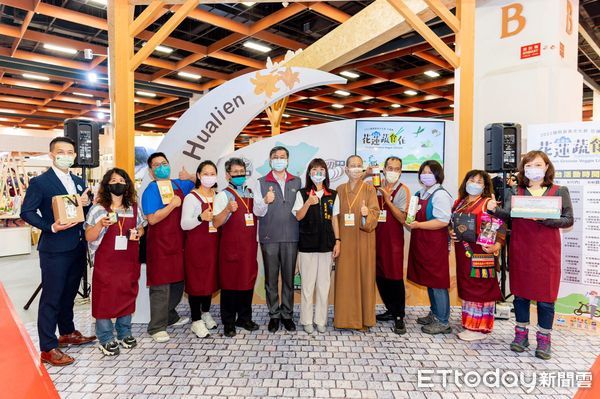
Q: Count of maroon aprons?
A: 8